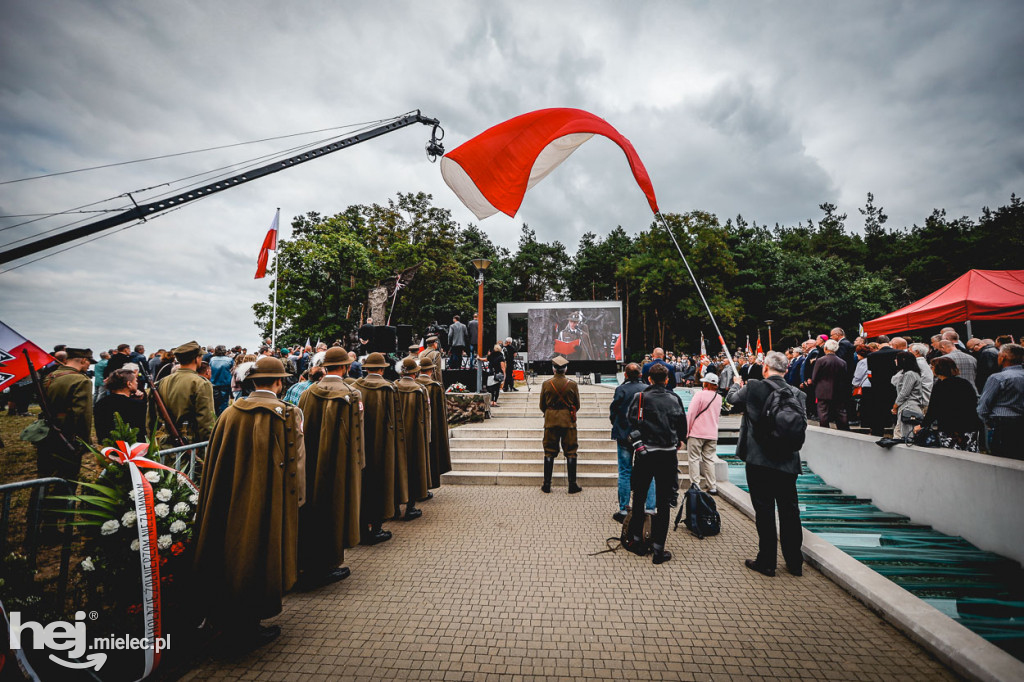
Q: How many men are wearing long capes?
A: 5